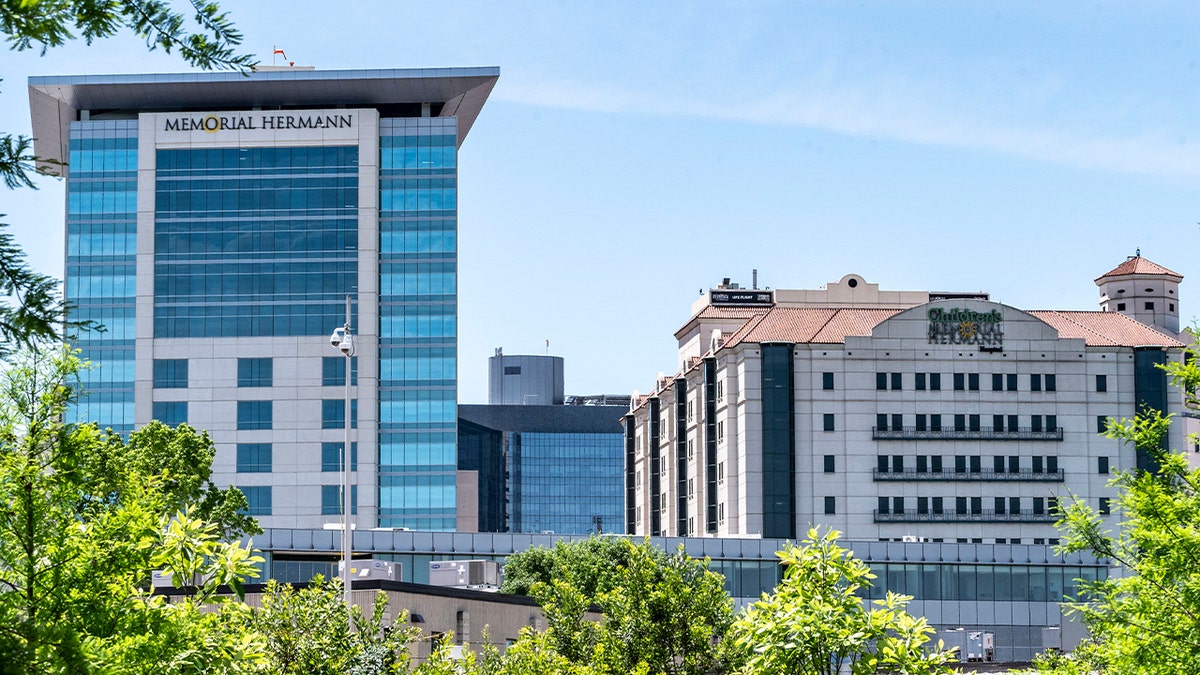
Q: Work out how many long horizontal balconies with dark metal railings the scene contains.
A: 3